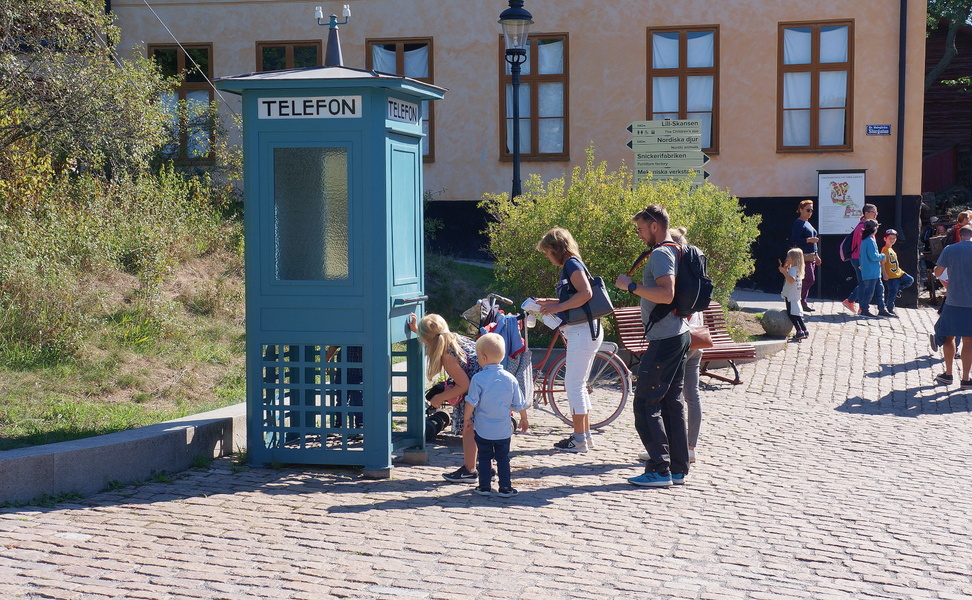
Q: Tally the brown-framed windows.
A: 6